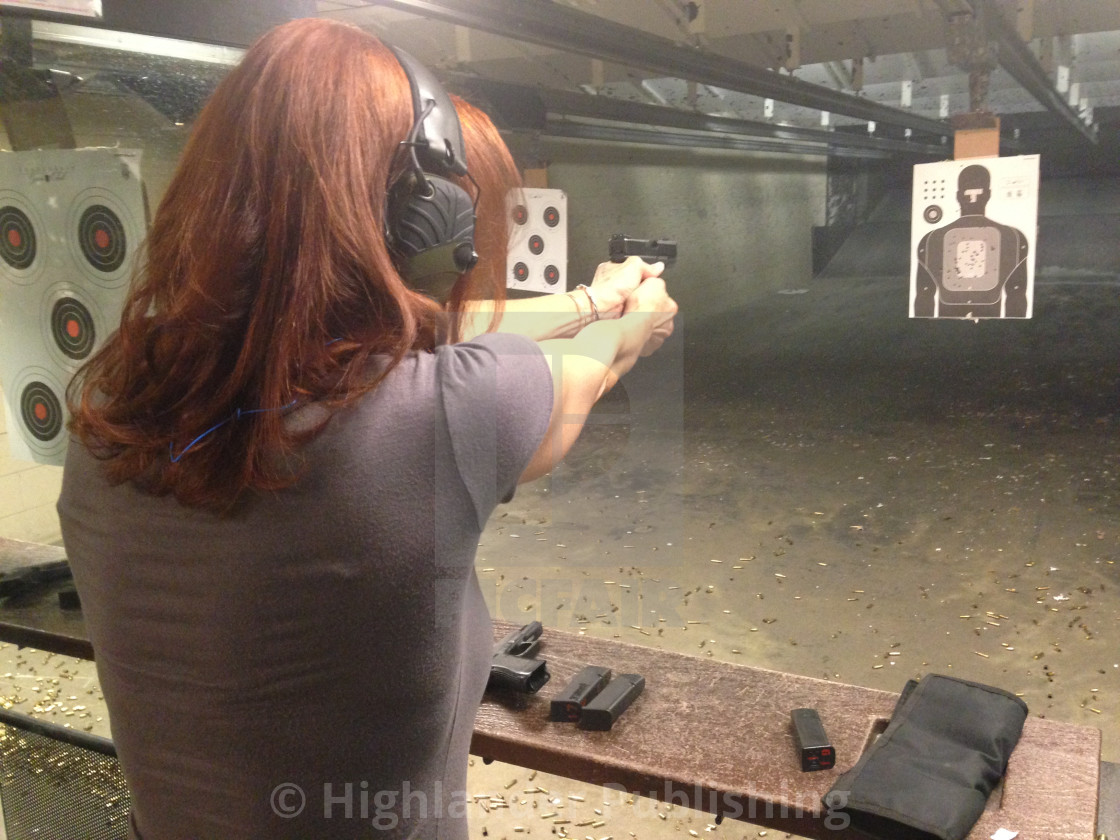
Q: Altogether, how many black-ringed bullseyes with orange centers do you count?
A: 9